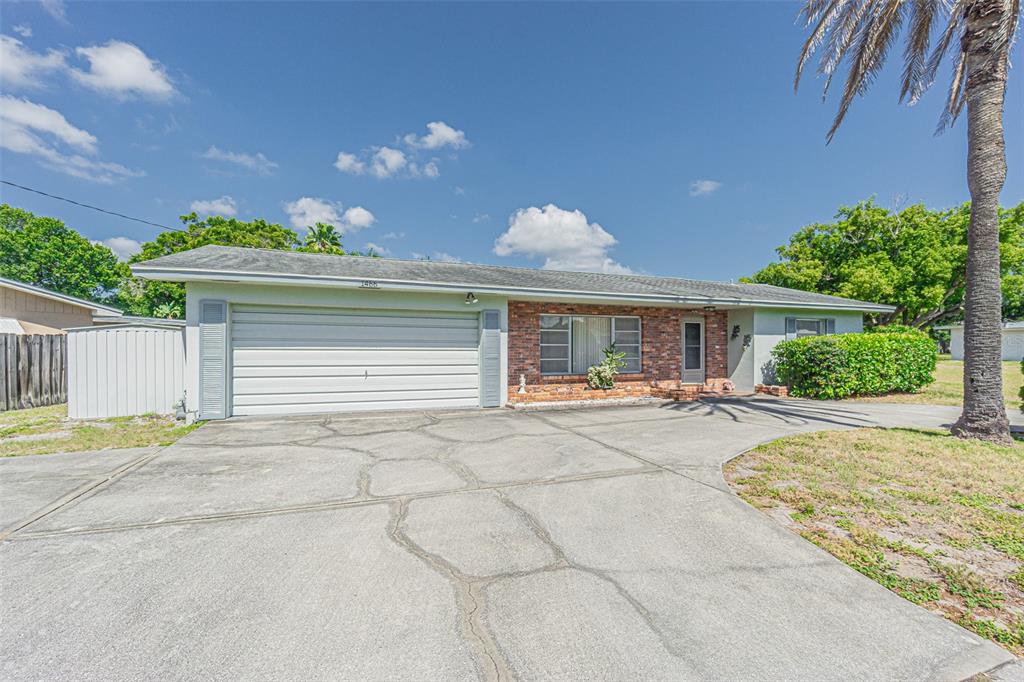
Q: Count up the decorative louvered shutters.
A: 4